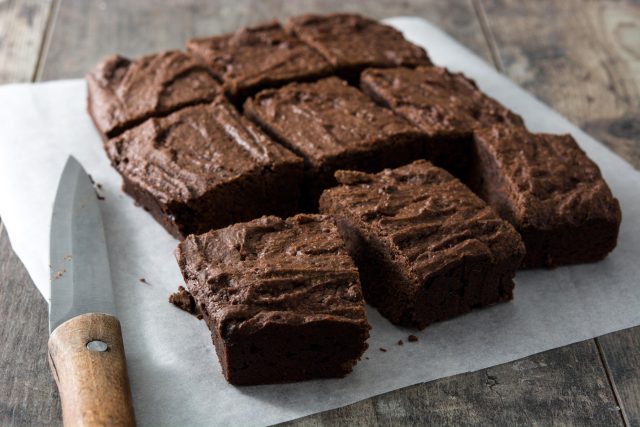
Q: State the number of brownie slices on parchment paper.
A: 9